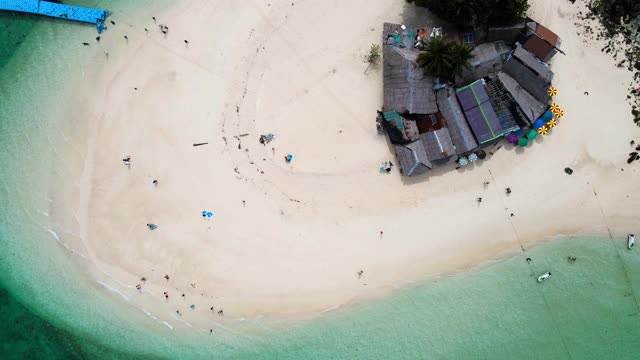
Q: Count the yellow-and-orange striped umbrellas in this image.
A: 5